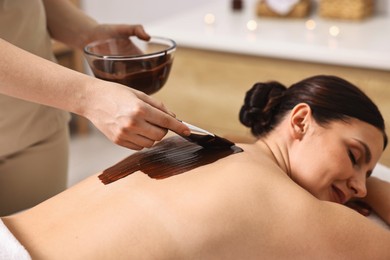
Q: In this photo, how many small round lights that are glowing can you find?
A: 4